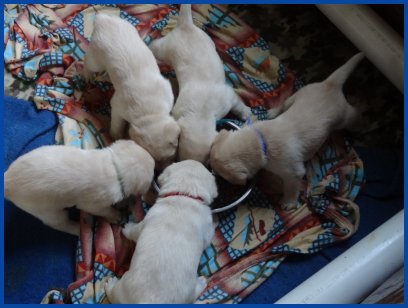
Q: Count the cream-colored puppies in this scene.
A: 5